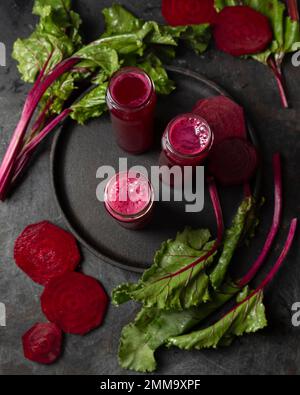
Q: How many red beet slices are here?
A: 7